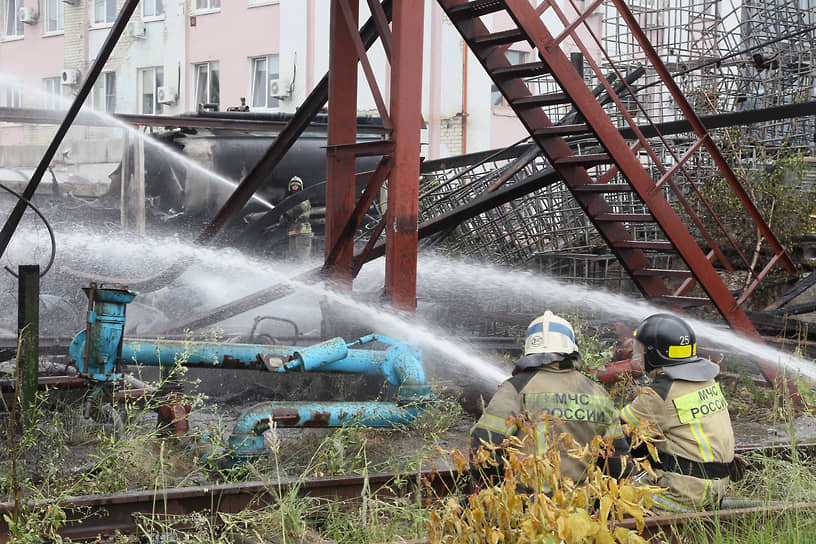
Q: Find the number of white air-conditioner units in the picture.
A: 5